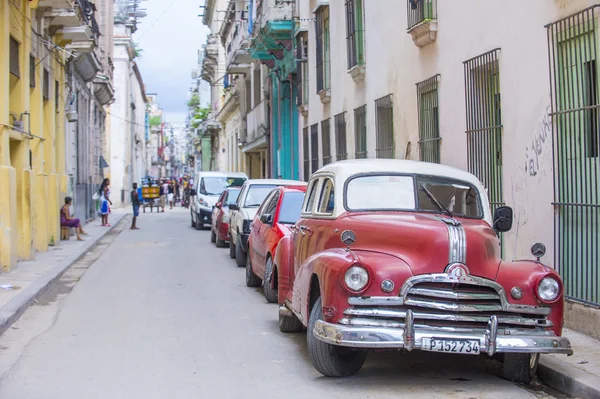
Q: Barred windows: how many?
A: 13